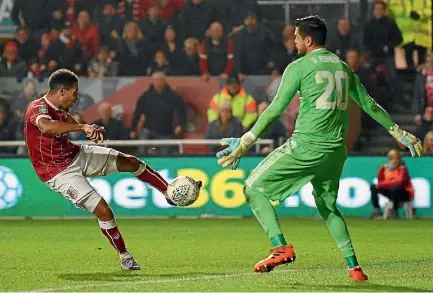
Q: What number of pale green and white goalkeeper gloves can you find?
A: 2